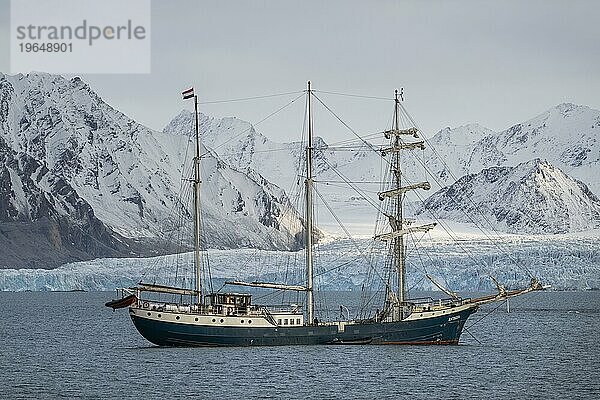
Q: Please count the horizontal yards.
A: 4